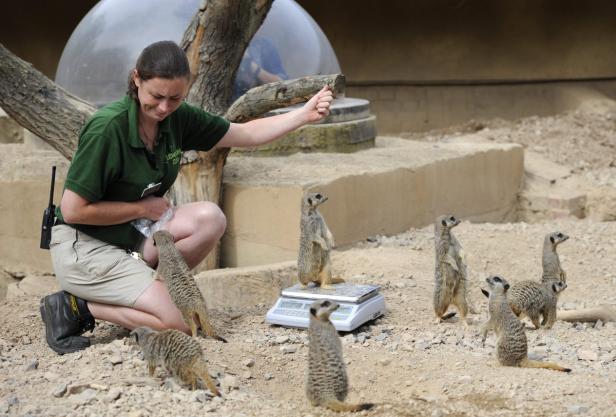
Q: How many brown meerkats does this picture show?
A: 8